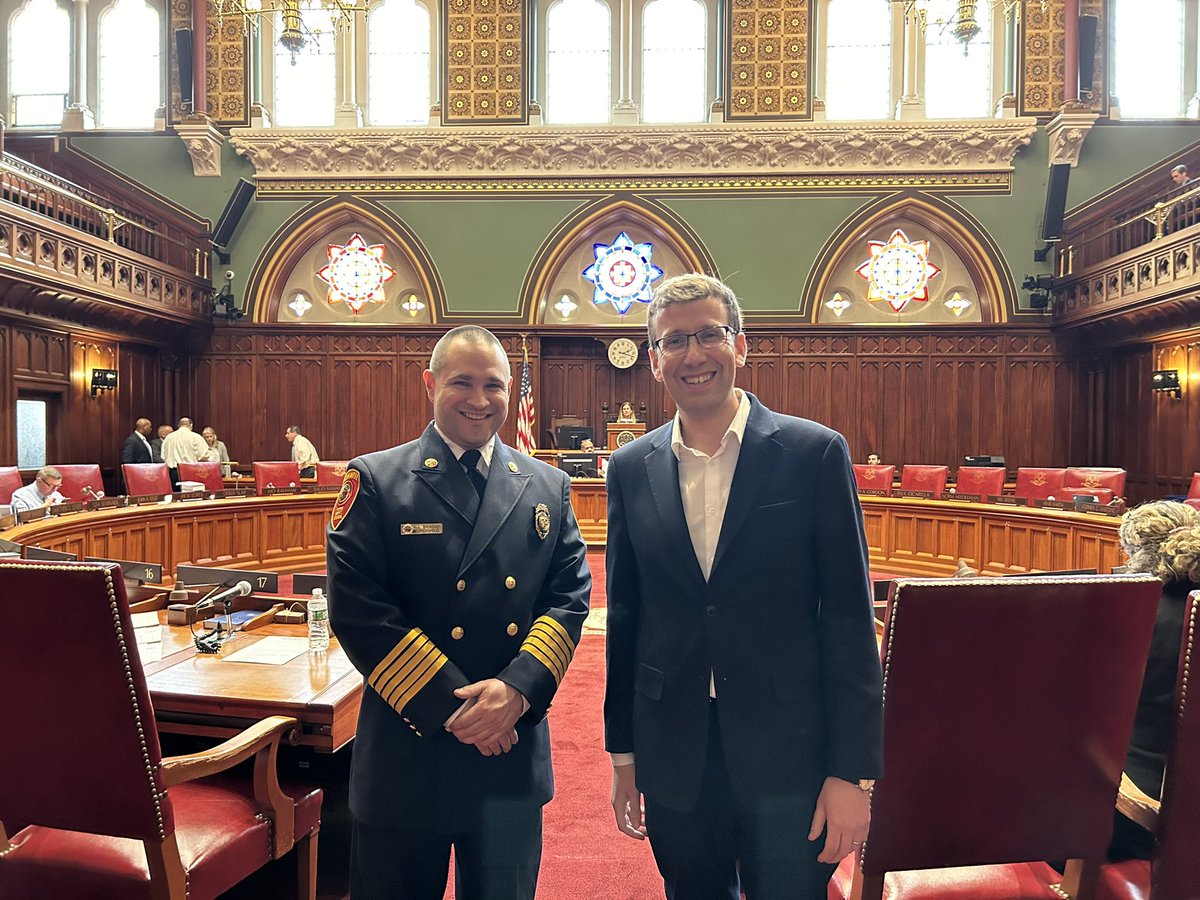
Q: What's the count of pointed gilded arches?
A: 3